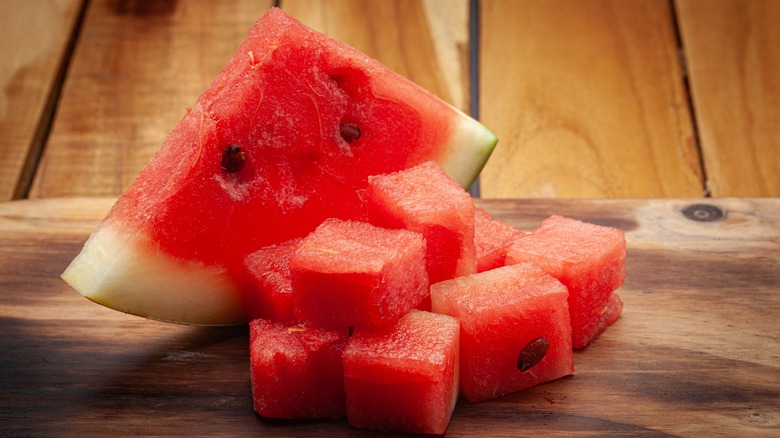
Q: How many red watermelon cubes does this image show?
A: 8